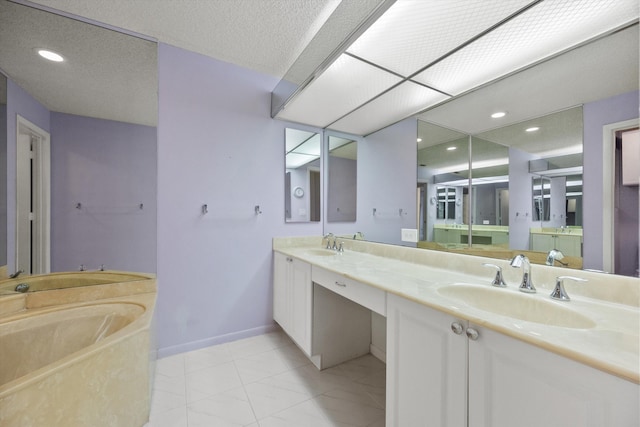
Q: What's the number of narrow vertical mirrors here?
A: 2